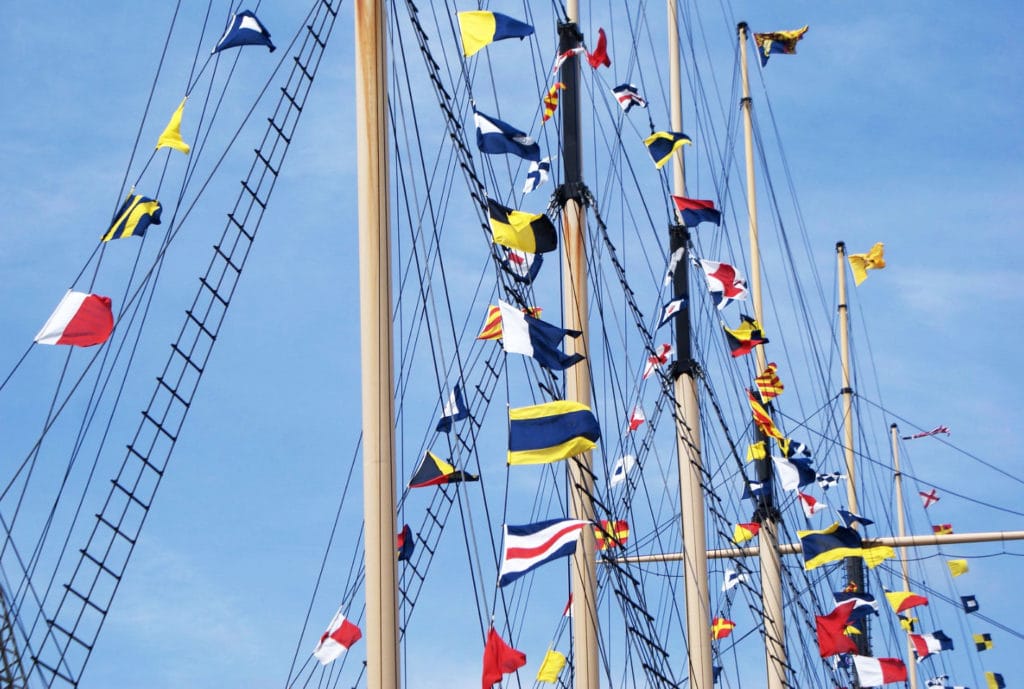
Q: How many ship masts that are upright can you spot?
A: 6